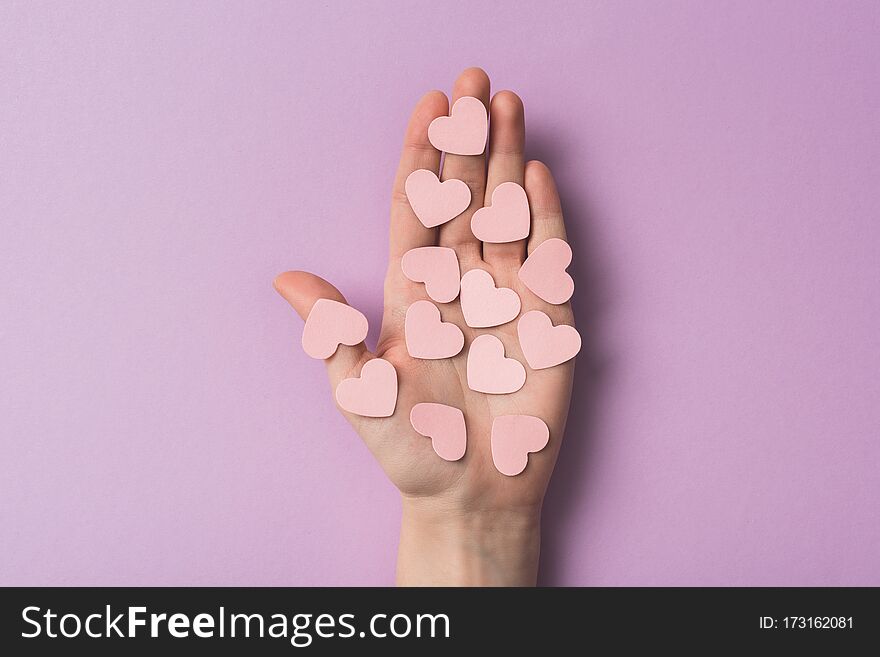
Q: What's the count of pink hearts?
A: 13